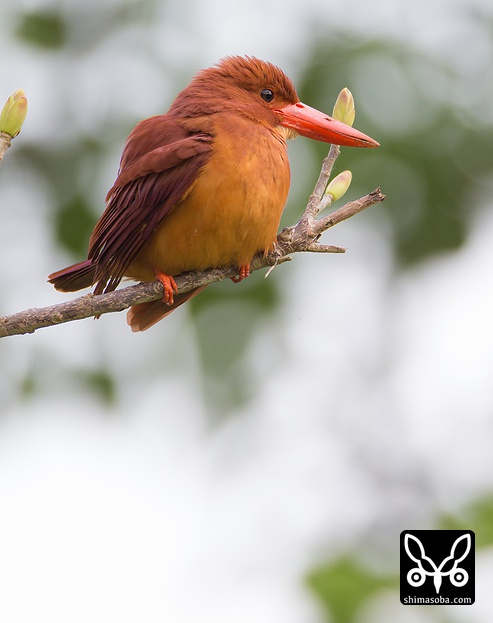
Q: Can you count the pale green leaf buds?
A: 3